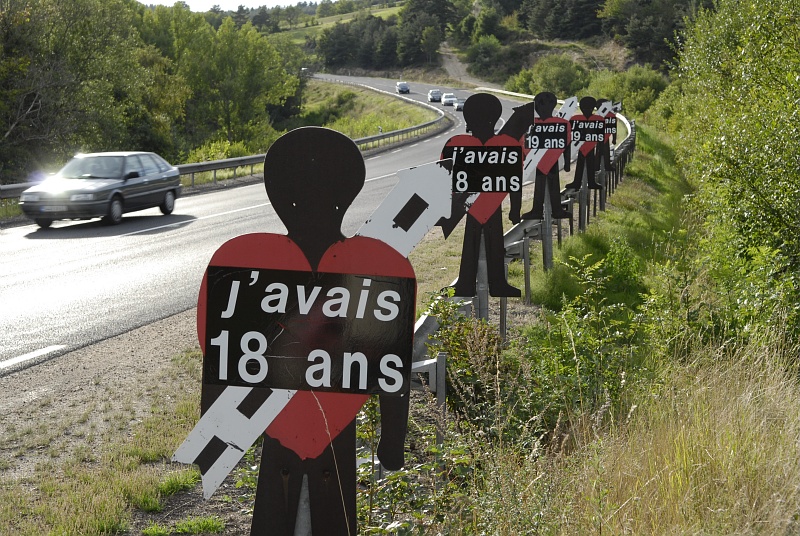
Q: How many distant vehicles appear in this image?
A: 4